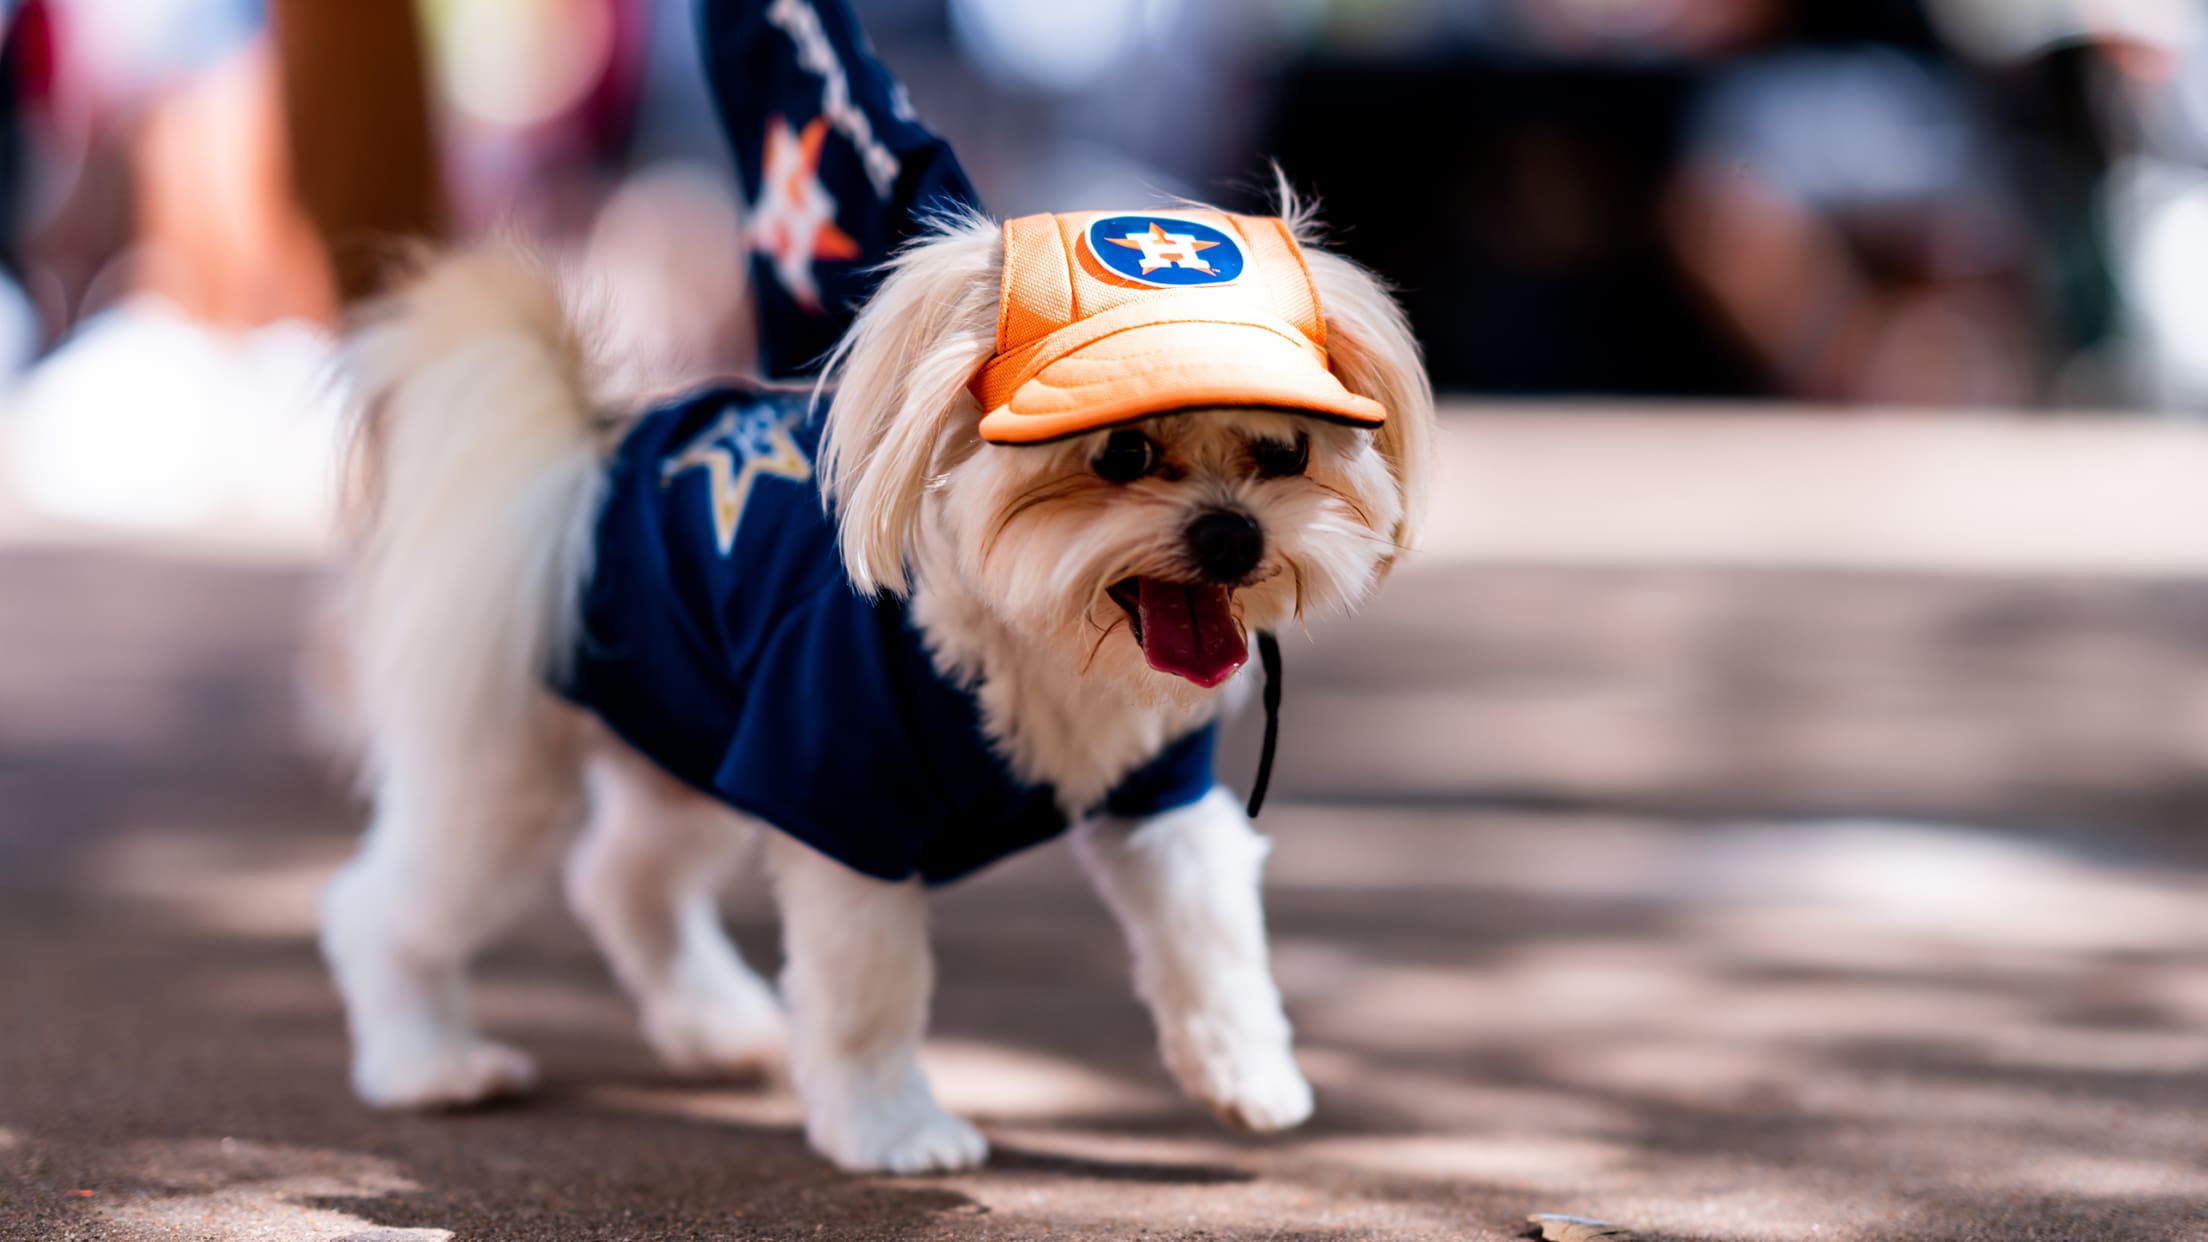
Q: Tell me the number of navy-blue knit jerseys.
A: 1